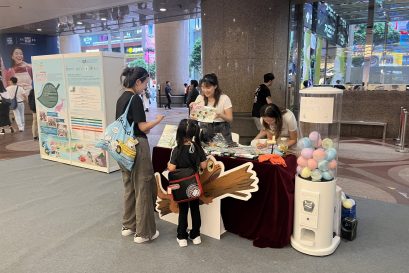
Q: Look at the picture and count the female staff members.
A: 2